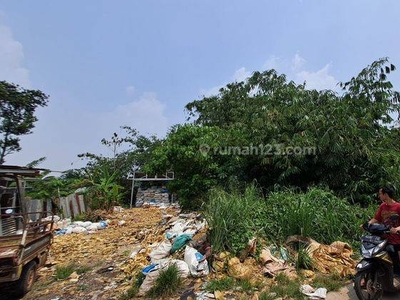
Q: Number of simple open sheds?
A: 1